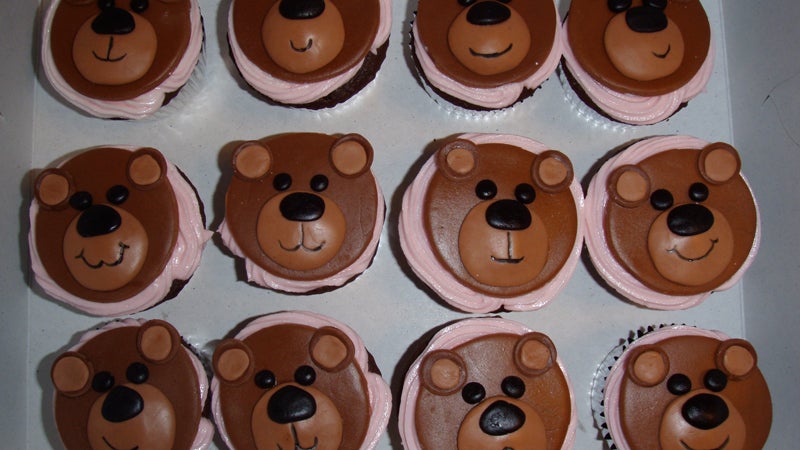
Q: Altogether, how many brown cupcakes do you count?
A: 12